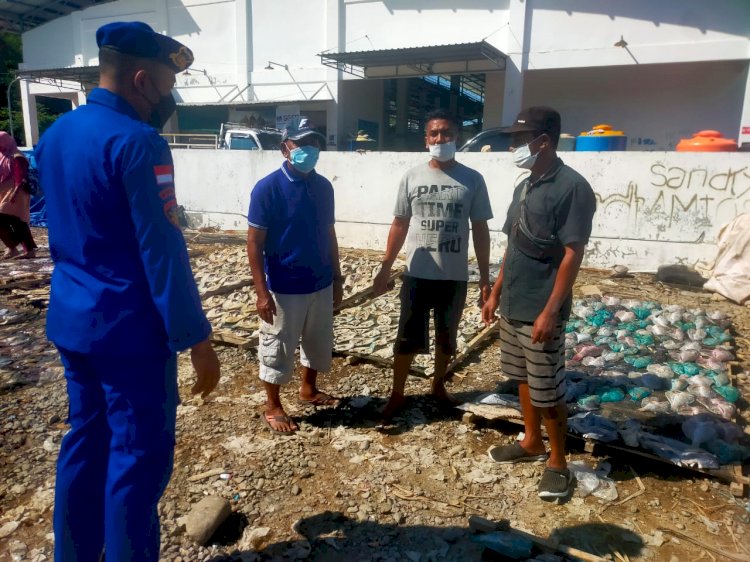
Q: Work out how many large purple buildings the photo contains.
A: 0